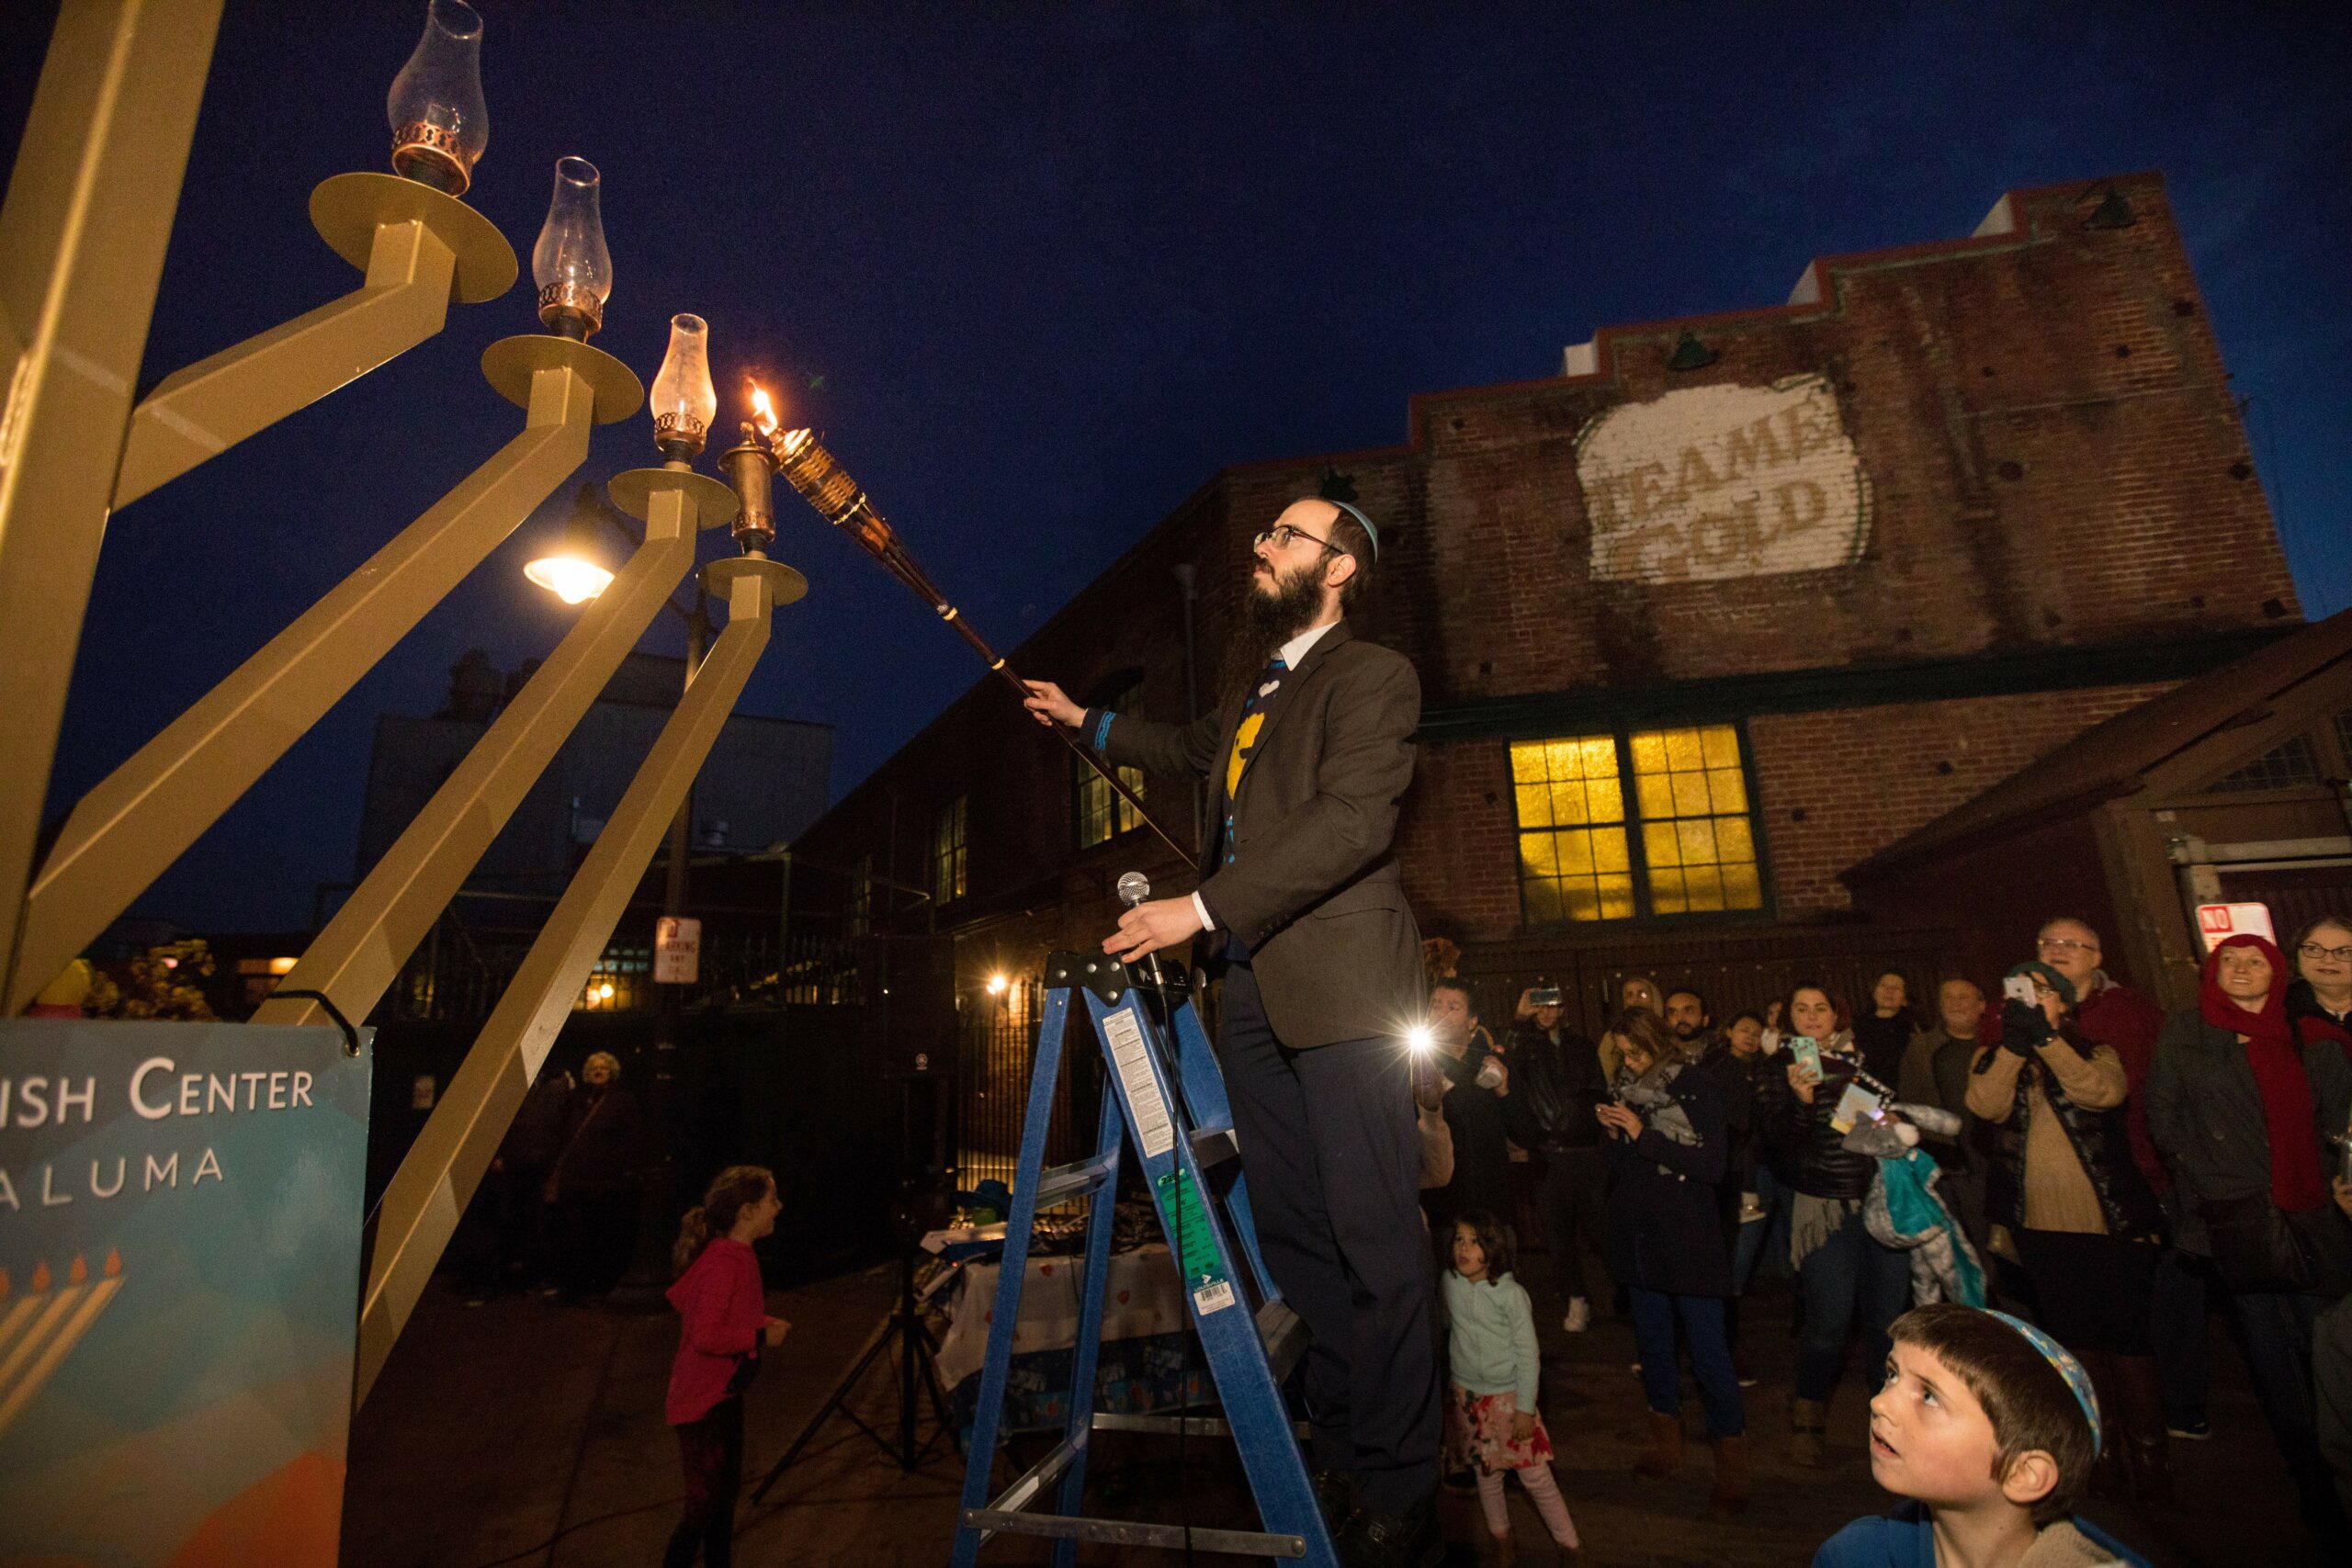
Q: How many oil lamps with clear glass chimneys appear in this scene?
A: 3